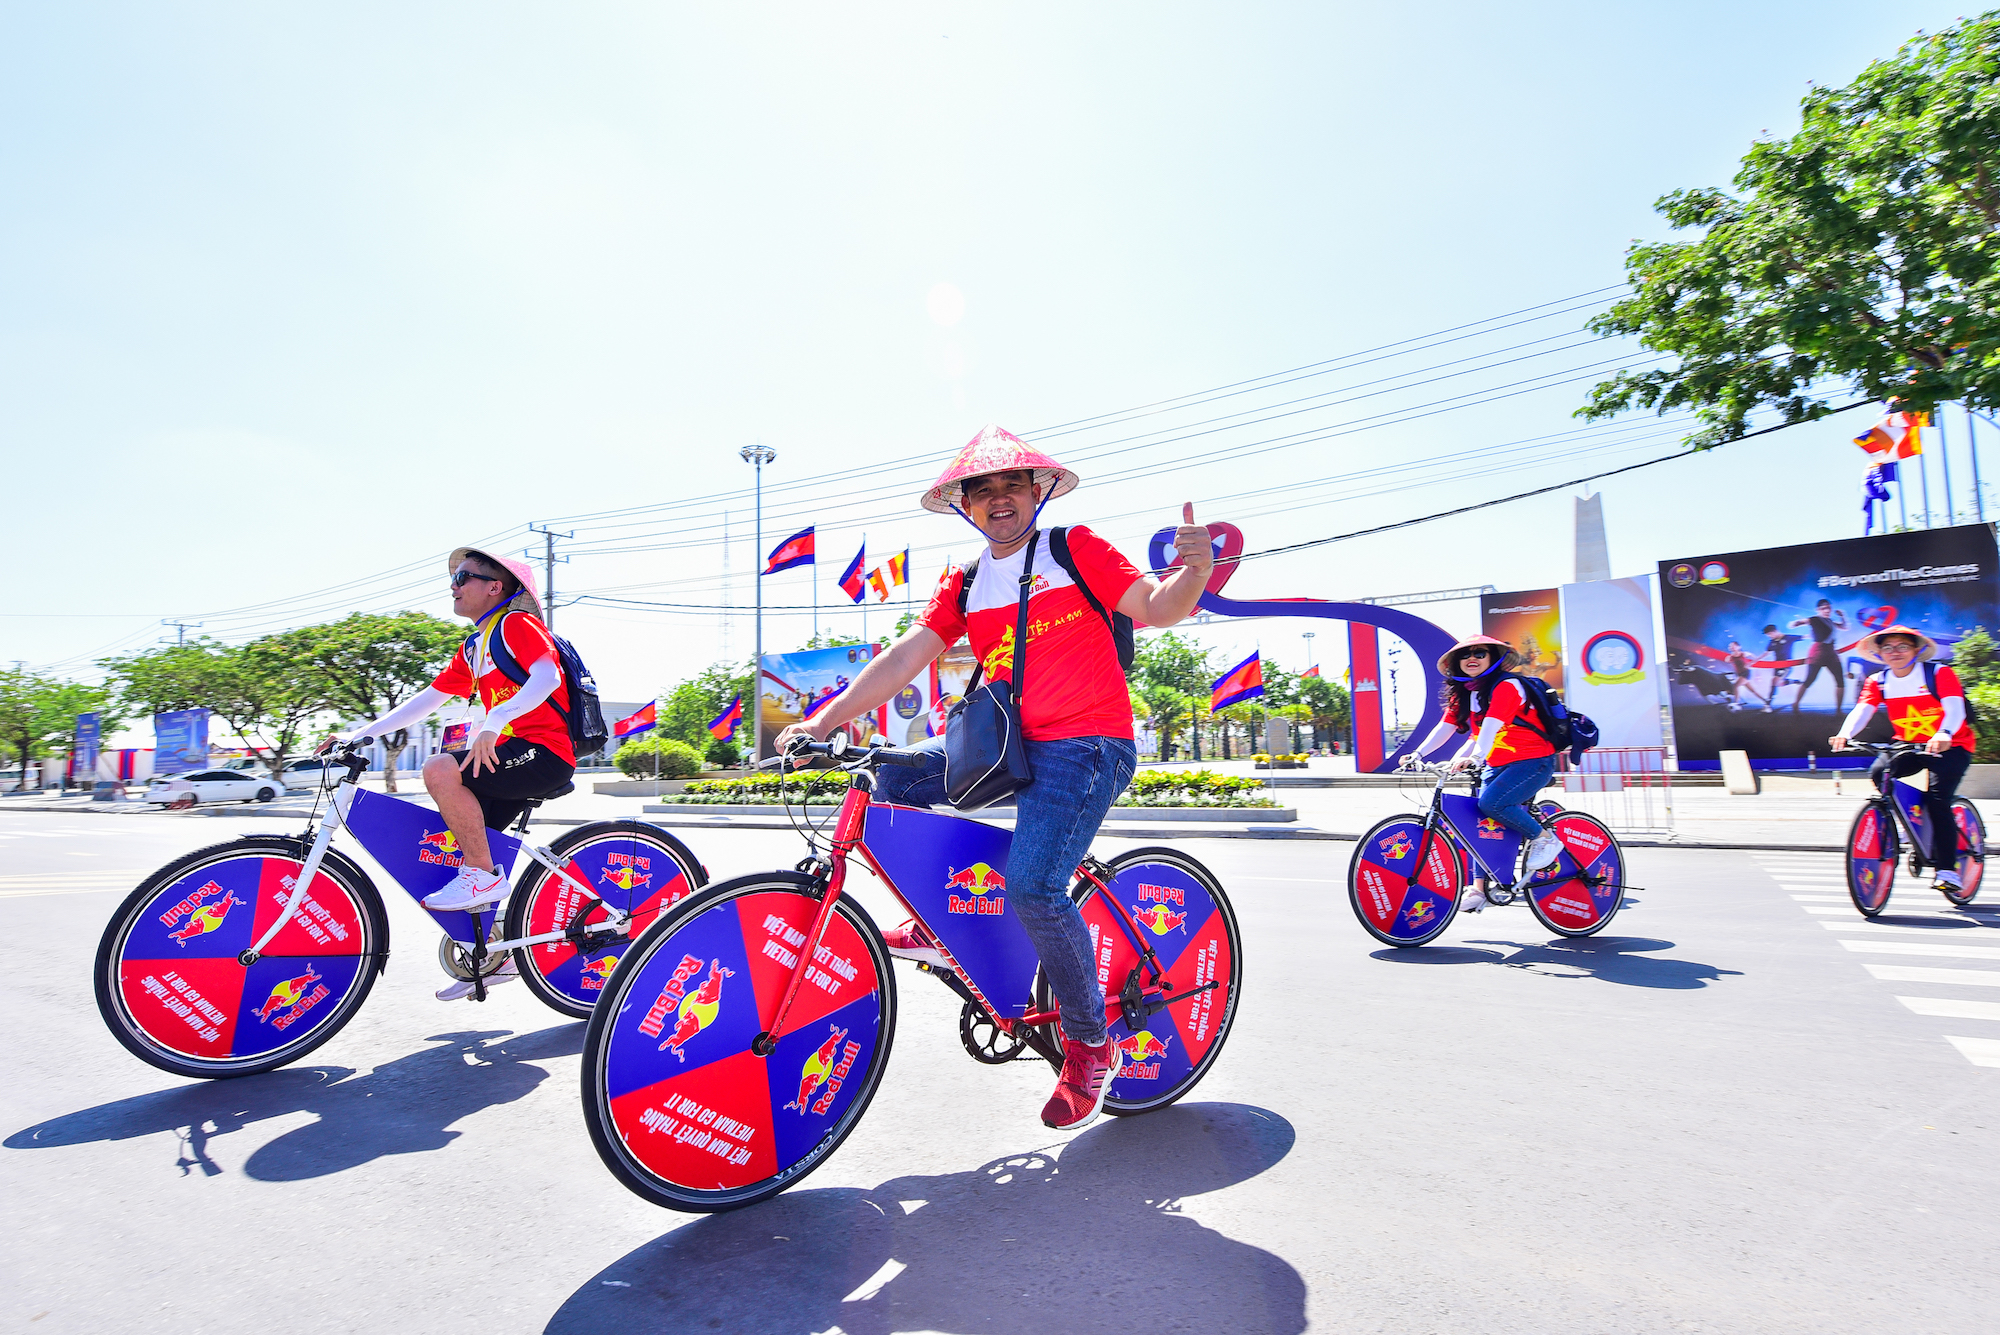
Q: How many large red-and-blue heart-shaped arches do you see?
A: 1